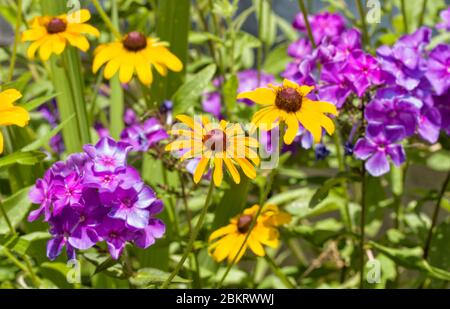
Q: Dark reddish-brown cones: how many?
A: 5